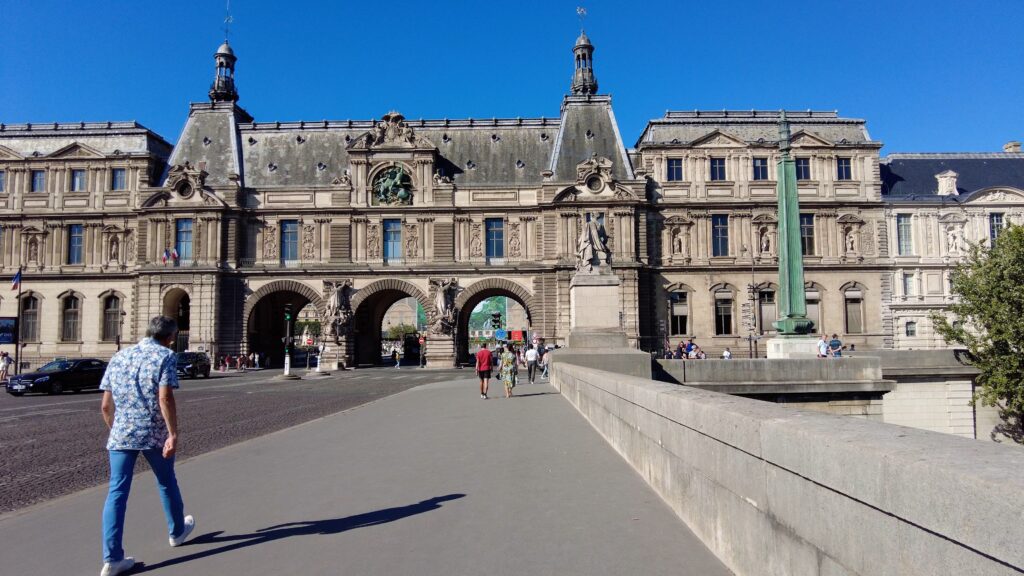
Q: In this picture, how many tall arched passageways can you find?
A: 3